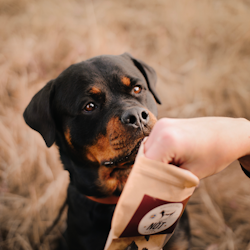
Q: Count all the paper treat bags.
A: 1